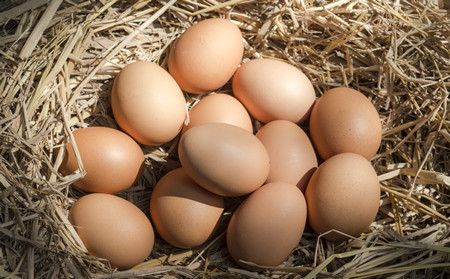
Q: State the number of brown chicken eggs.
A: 12